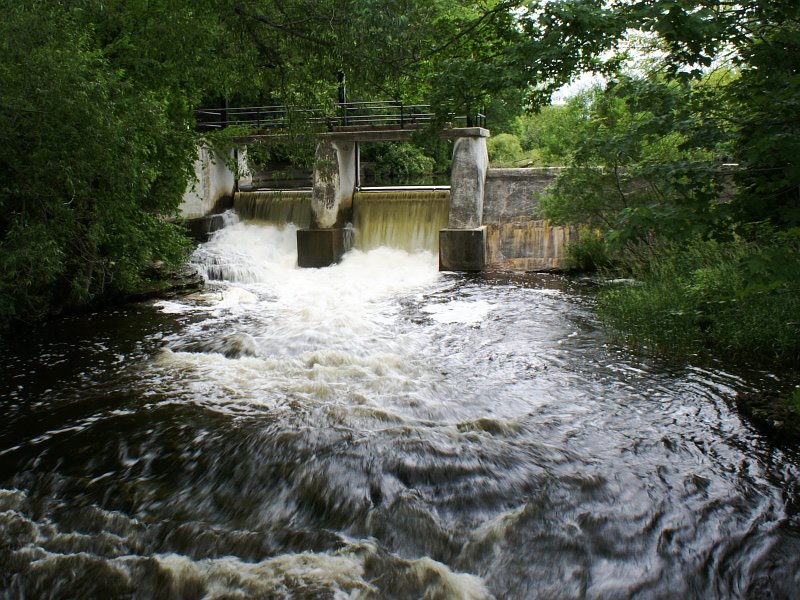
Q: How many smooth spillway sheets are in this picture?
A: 2